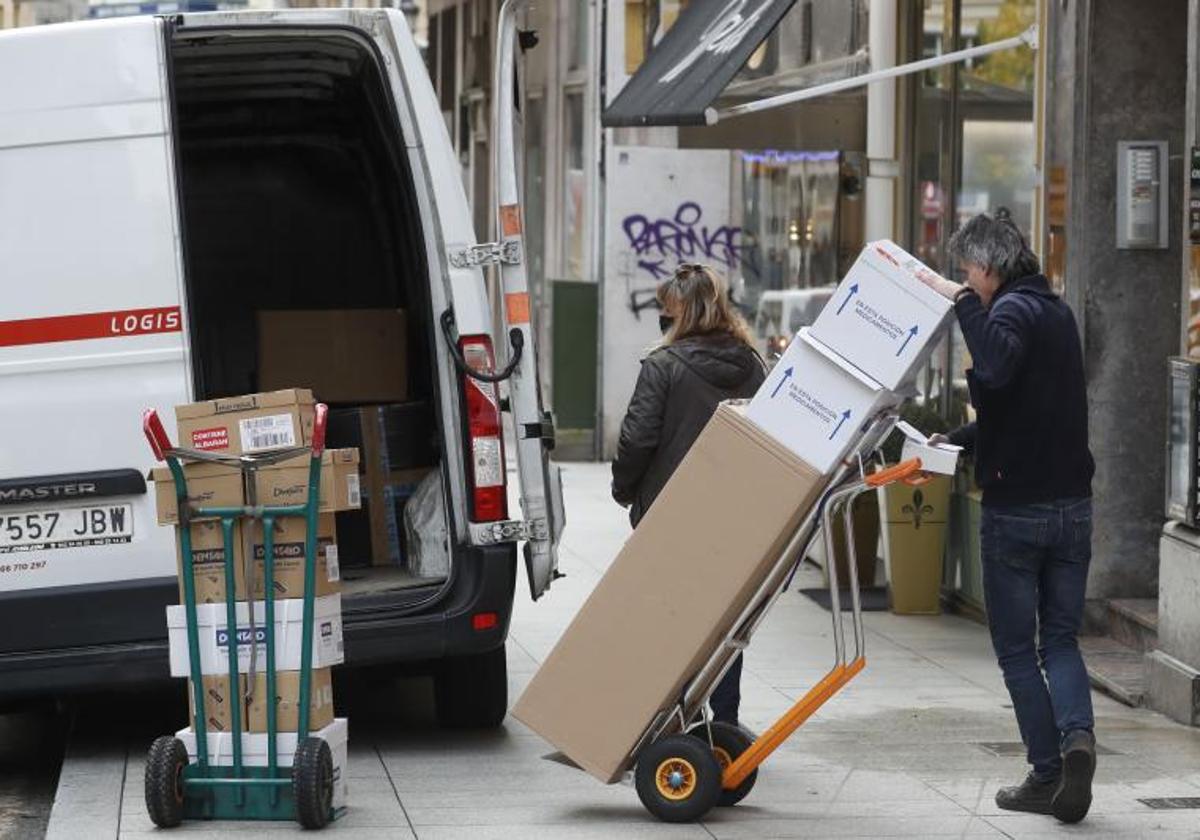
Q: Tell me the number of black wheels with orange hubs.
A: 2